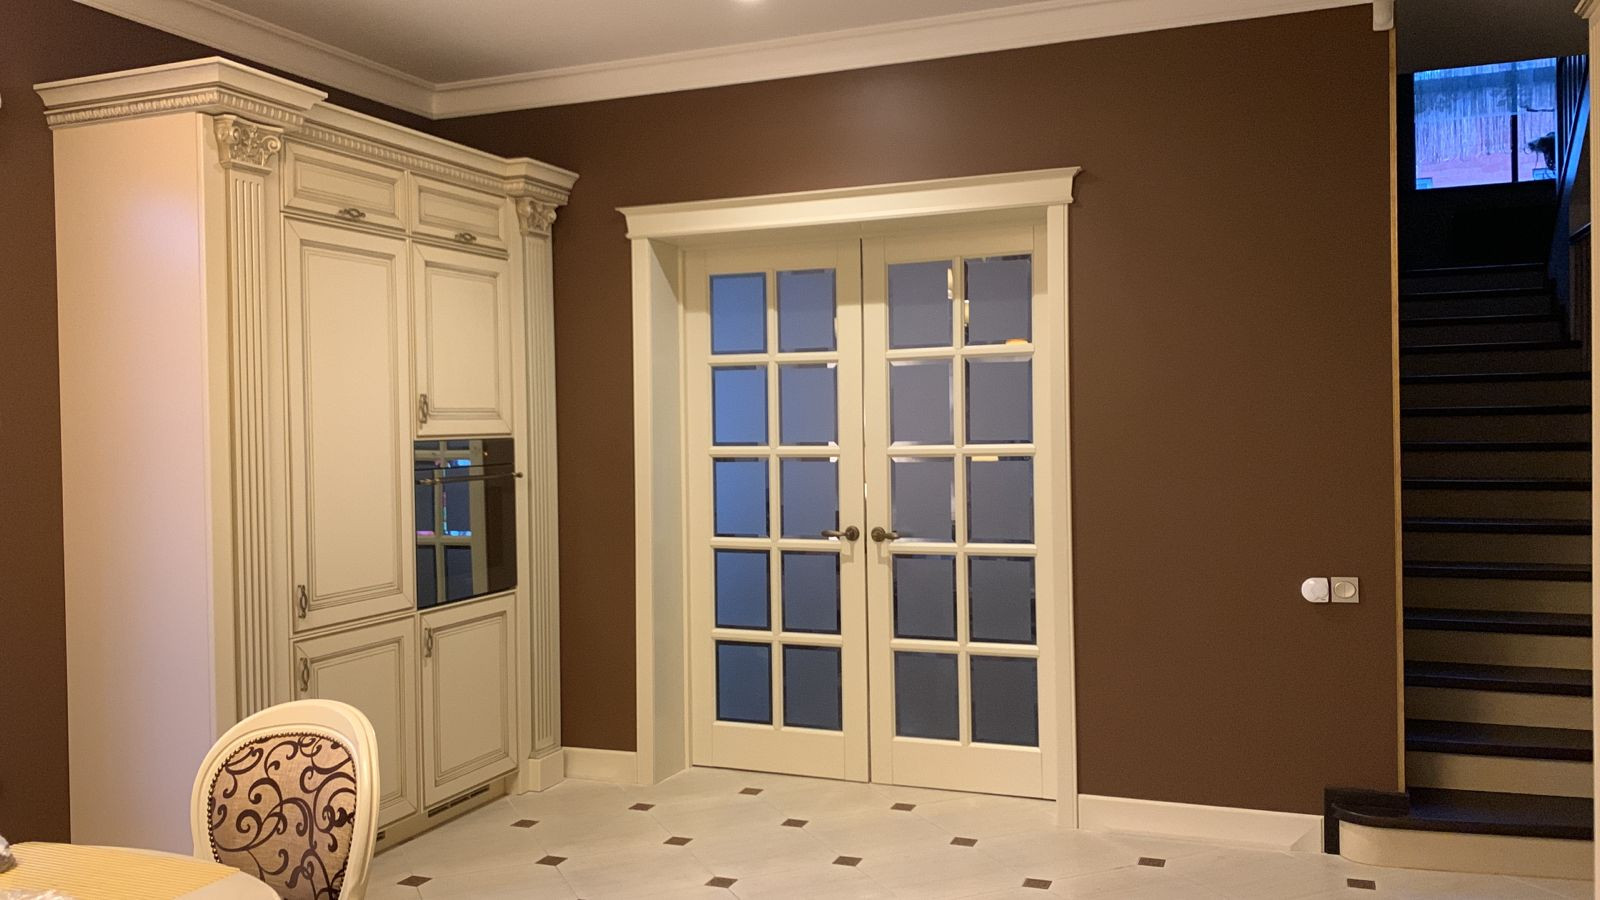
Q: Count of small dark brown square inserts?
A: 14